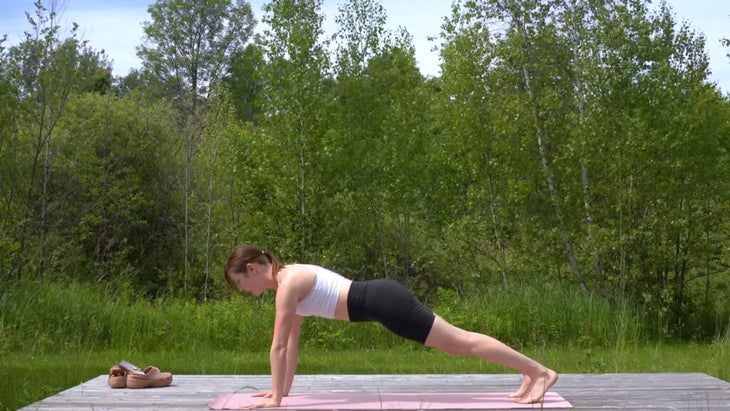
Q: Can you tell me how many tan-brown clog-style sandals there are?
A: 2